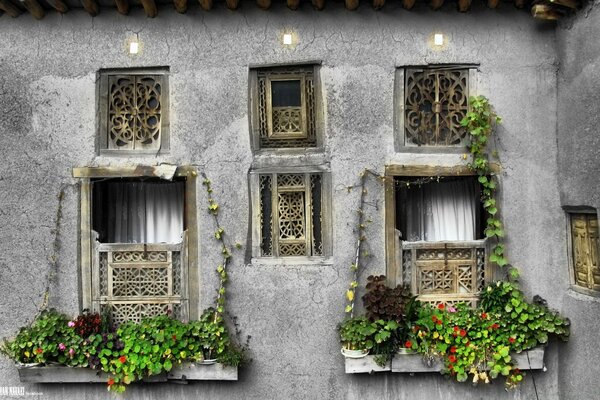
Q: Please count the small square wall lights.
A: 3